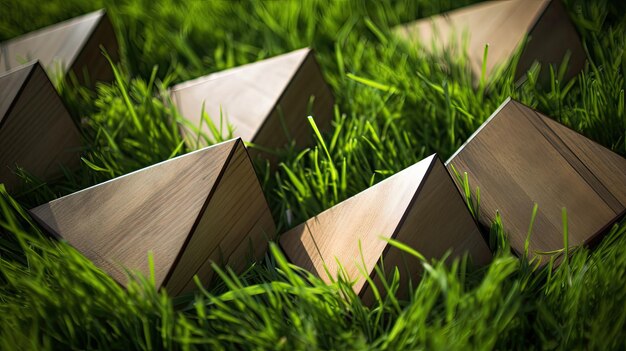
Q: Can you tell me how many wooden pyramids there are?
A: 7